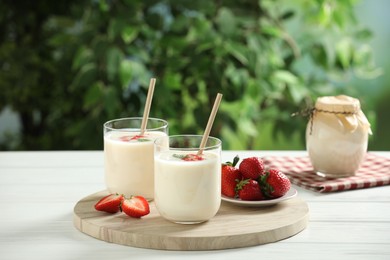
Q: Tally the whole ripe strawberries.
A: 4